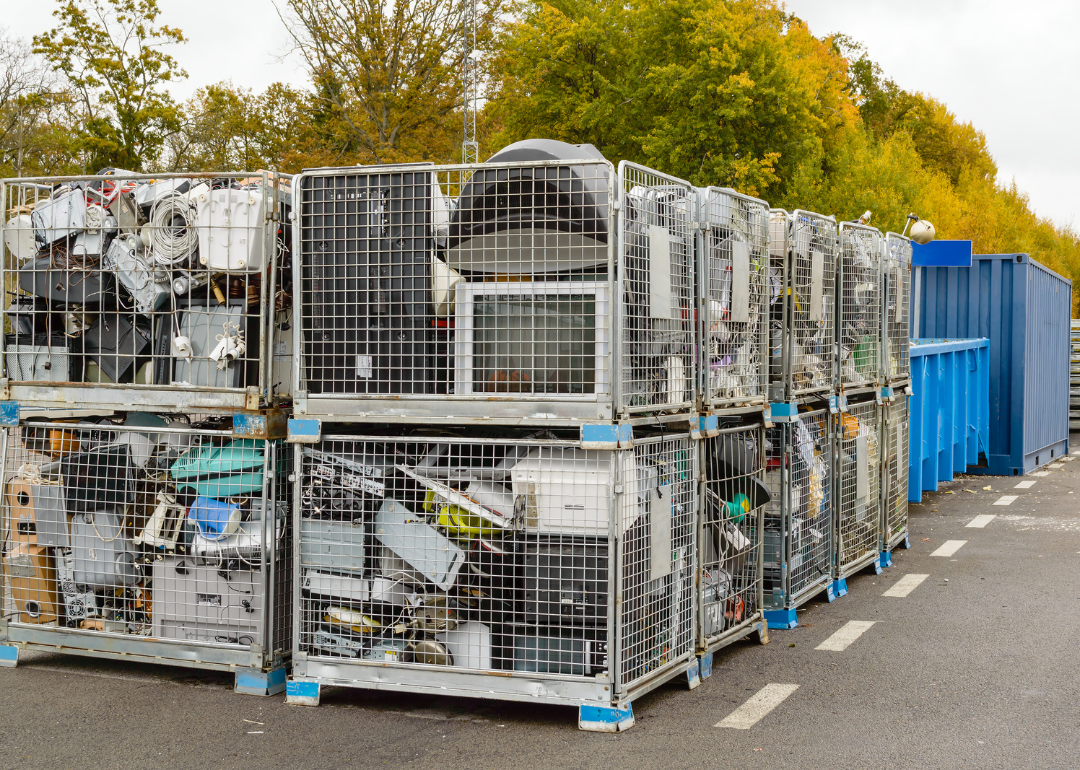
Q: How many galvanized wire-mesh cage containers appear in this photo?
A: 12